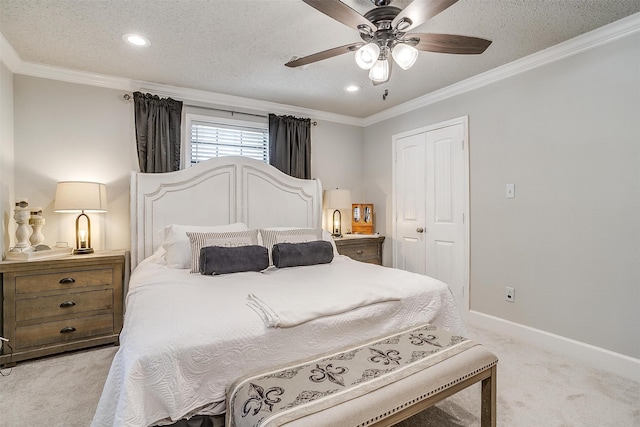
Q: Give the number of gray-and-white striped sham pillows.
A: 2